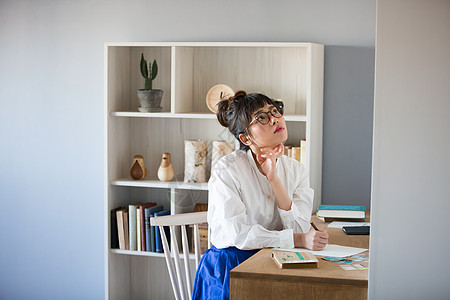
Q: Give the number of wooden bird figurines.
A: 2